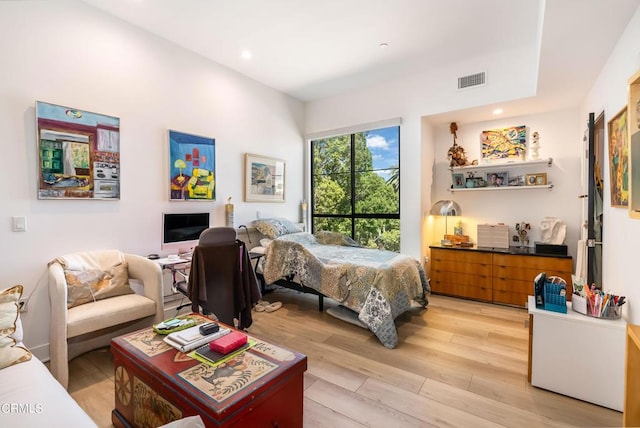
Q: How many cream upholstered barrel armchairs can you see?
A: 1